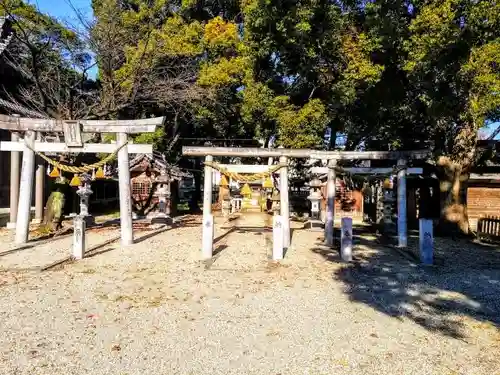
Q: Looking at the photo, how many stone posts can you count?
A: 5